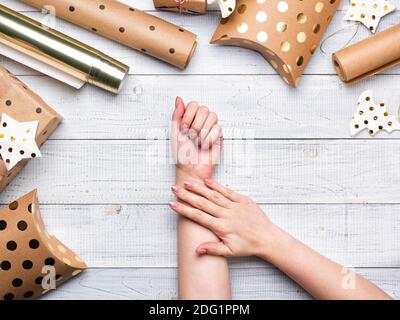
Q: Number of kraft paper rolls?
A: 2